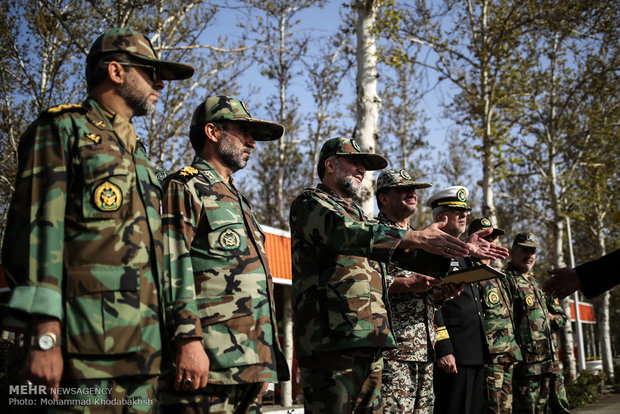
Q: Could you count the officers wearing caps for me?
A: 7